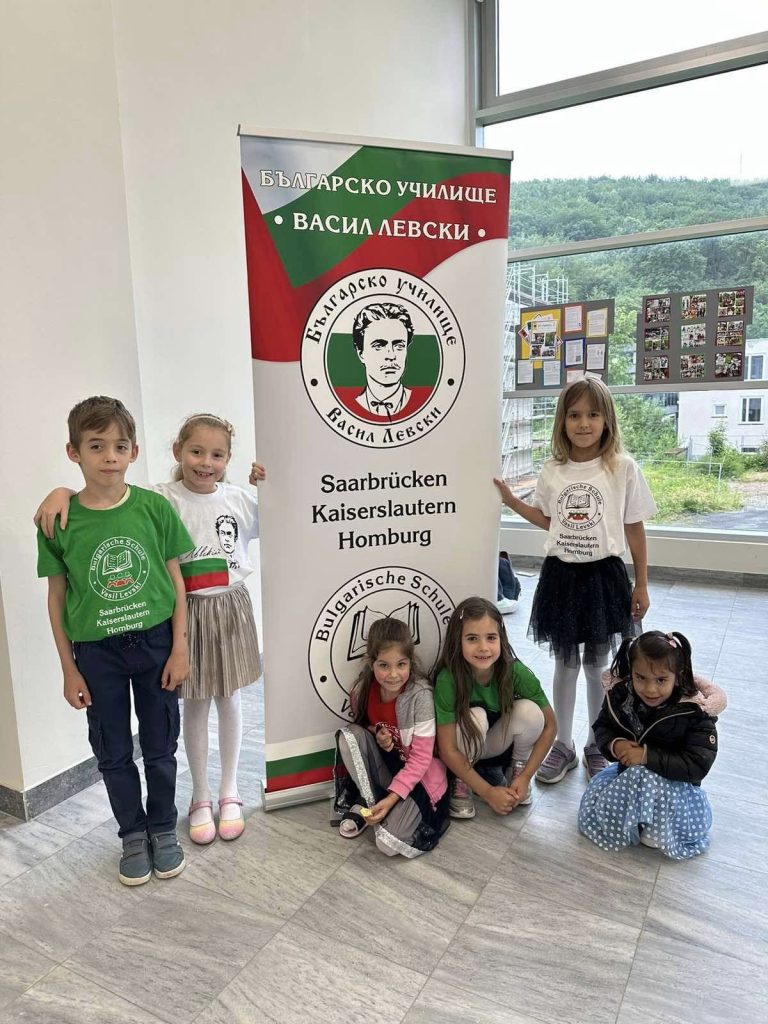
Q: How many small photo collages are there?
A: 9